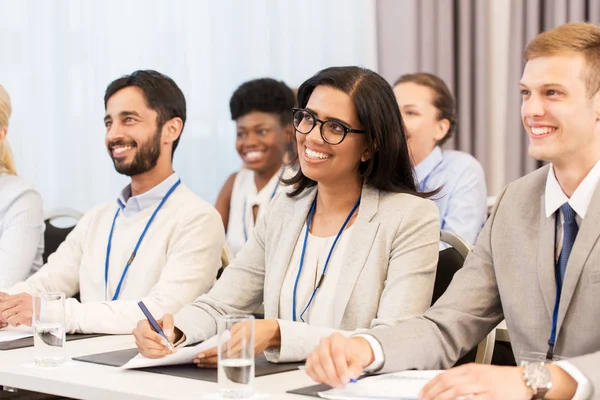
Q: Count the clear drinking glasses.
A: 2